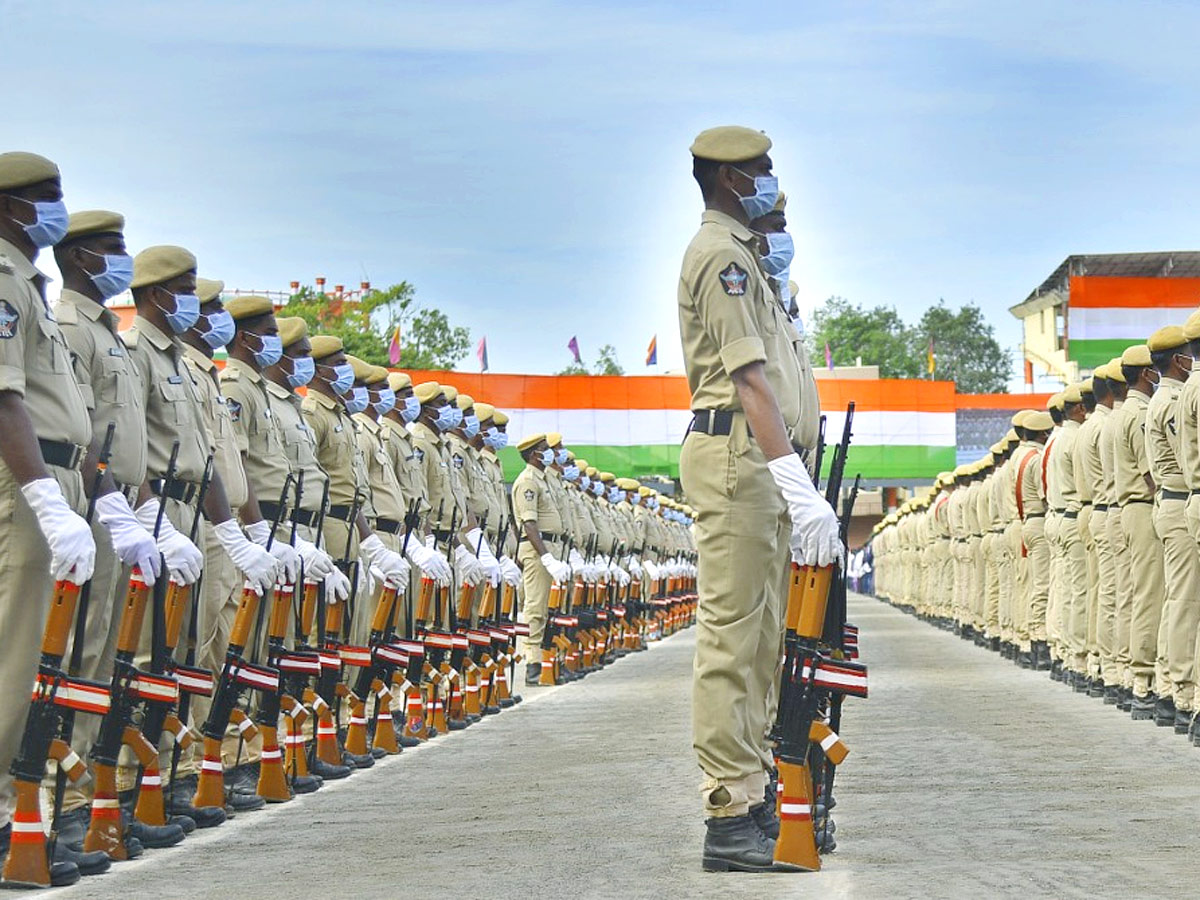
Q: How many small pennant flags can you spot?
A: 6